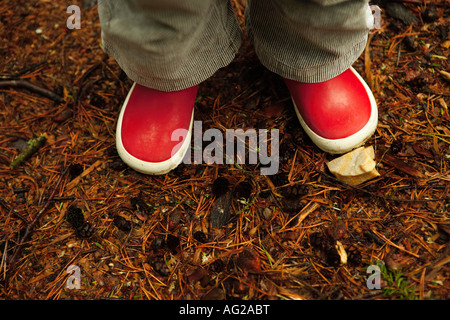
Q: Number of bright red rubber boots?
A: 2